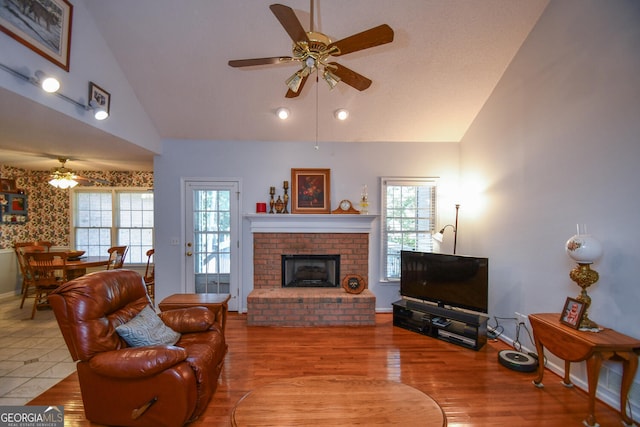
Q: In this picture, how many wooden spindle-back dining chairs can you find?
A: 4